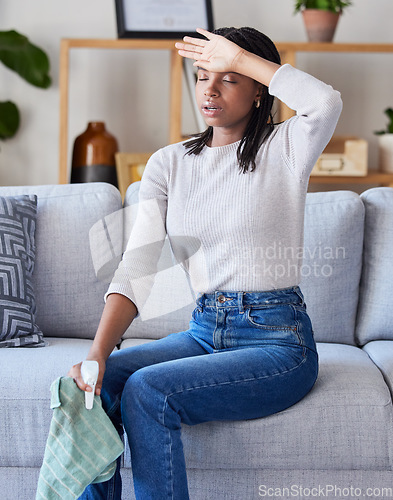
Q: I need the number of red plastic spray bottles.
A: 0